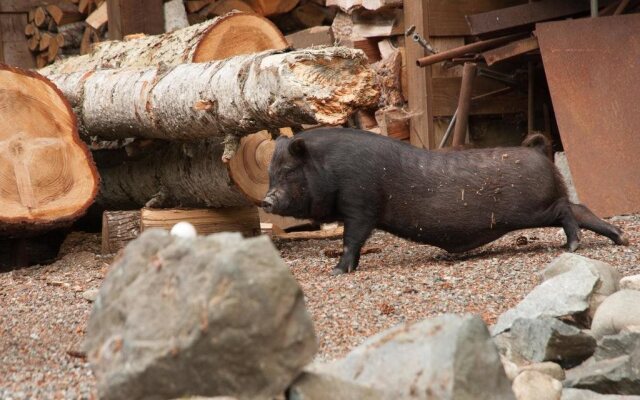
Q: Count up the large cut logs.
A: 4